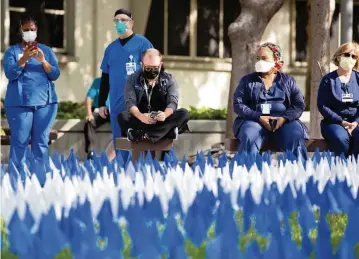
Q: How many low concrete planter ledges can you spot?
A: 1